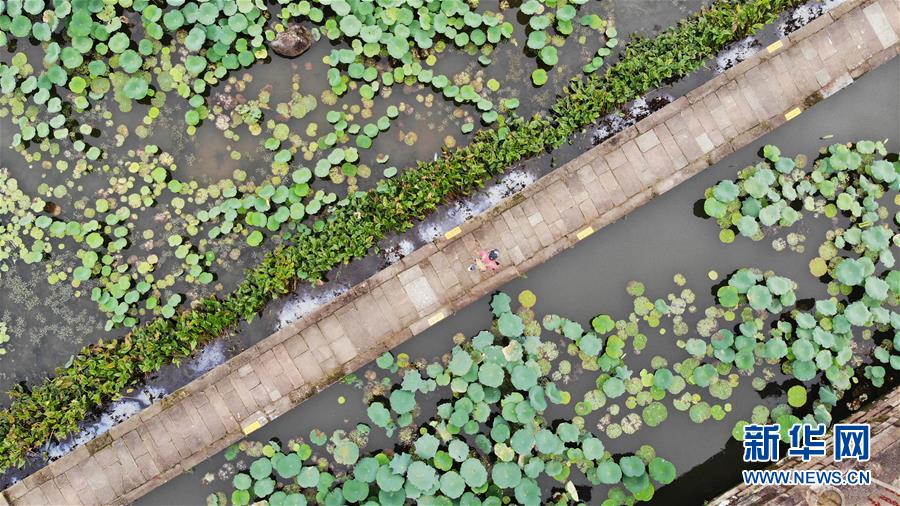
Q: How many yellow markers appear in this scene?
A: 6